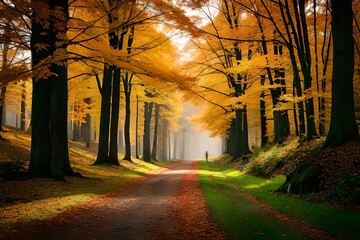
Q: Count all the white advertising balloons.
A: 0